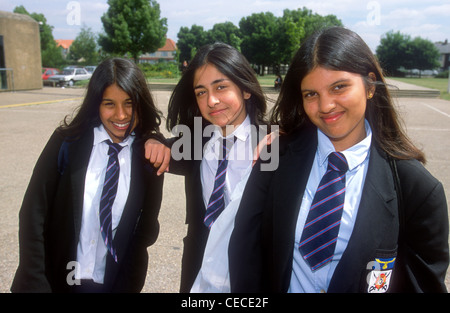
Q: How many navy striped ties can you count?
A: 3